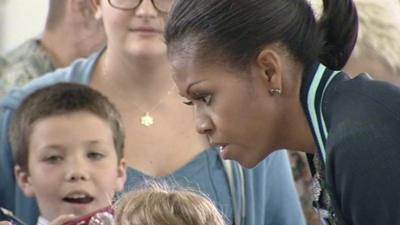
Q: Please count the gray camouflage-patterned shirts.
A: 1